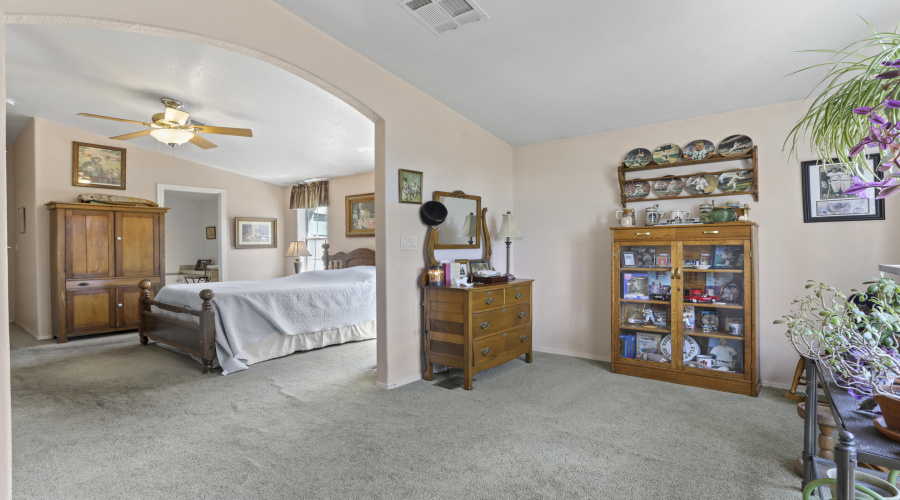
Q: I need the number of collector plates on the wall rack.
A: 8